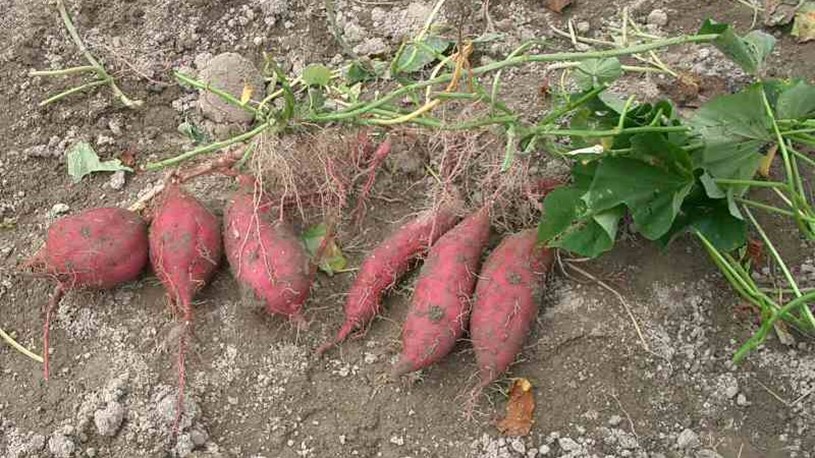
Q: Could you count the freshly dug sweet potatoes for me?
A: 6